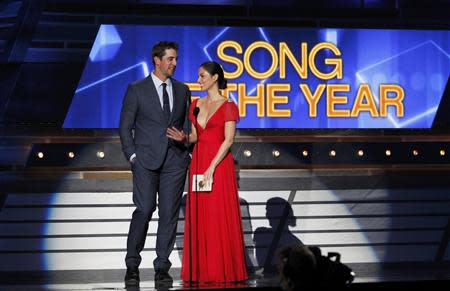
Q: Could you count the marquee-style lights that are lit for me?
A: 11